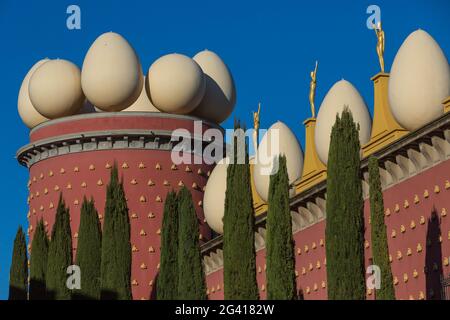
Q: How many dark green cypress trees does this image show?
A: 11